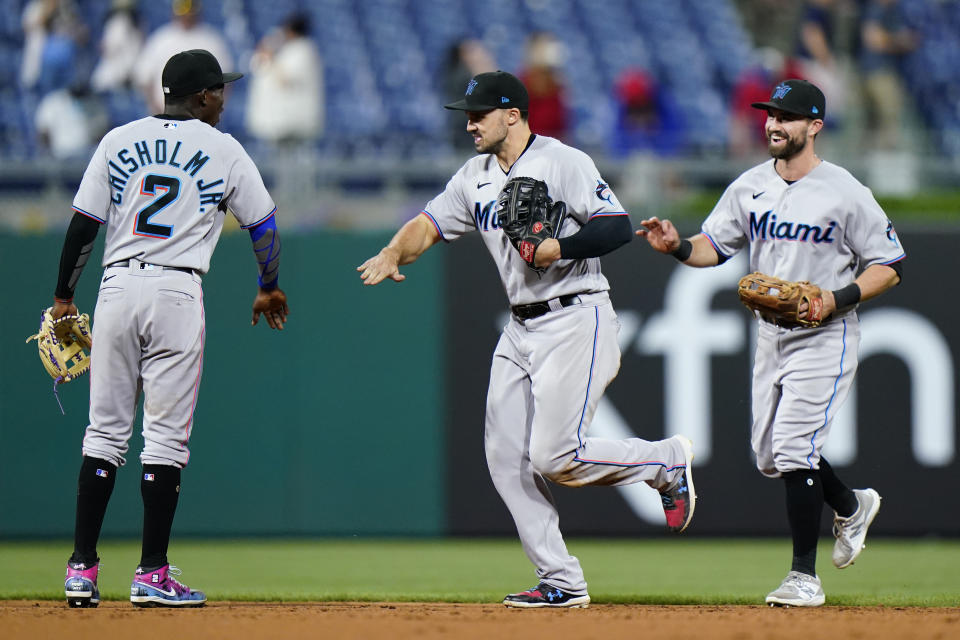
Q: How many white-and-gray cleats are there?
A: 2